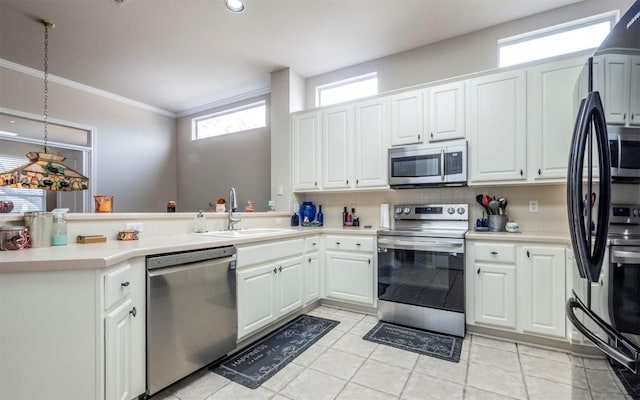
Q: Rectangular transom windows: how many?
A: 3